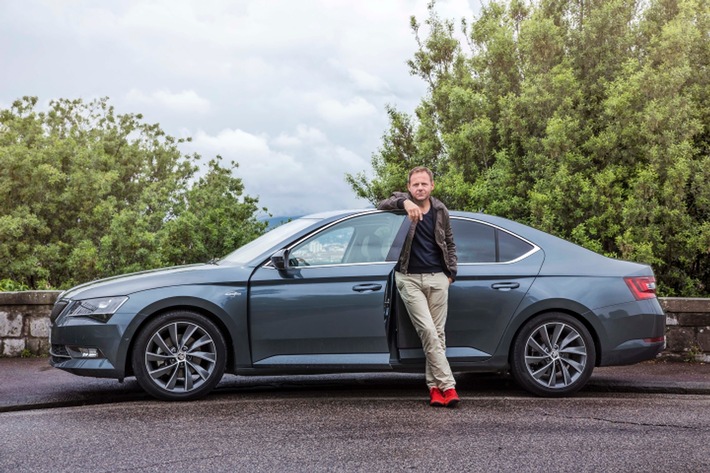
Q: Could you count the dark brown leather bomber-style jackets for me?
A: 1